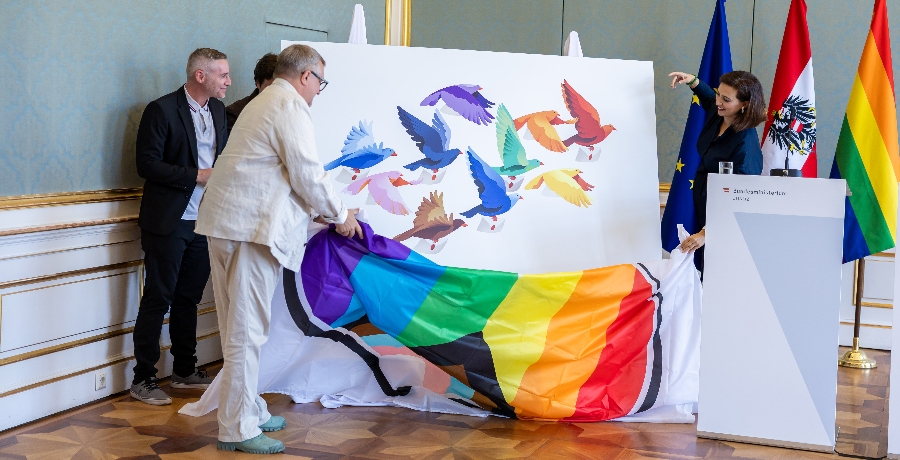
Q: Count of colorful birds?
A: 10